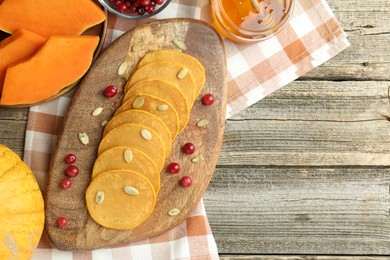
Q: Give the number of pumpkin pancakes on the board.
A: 8